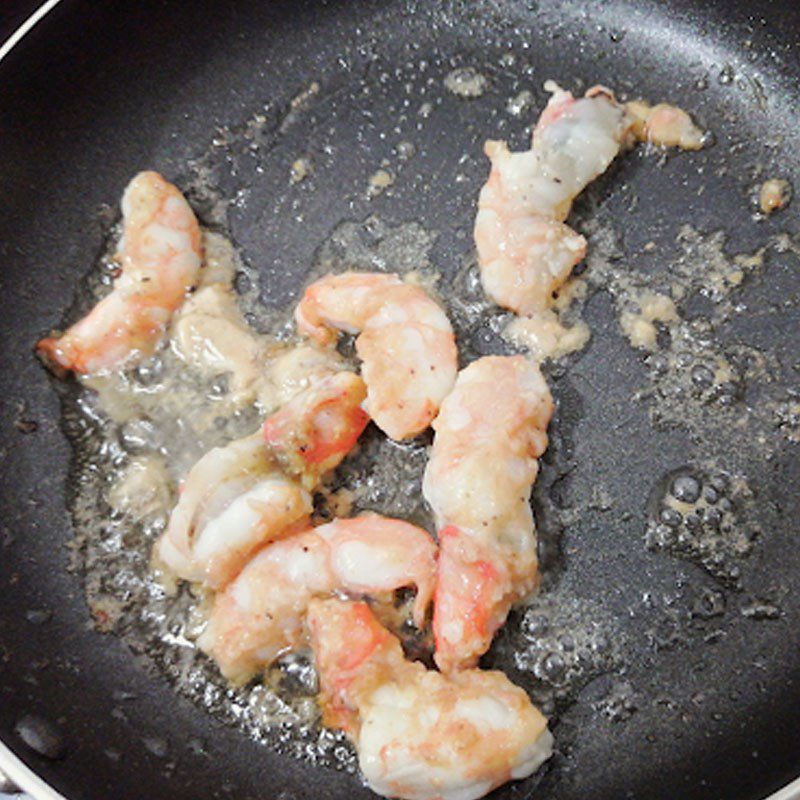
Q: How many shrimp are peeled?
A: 7